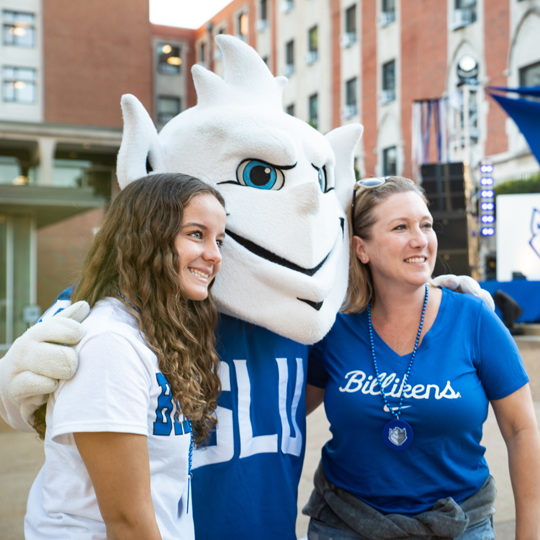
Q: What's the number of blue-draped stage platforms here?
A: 1